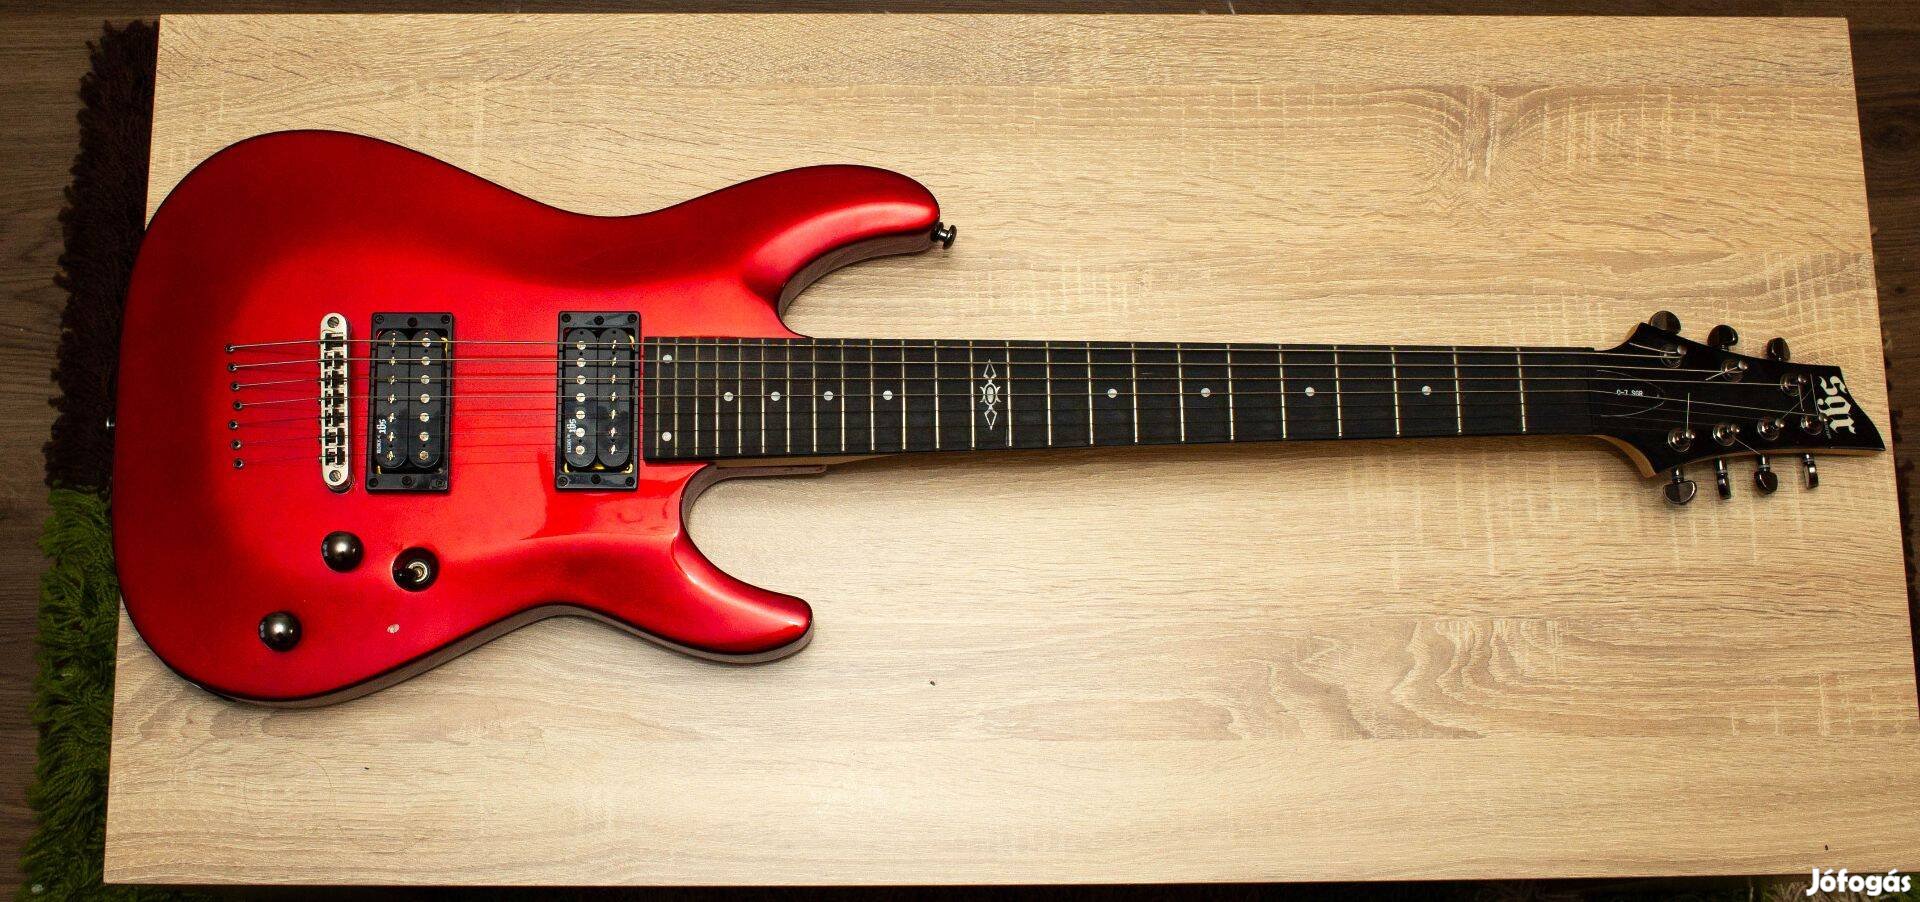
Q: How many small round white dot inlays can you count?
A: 10